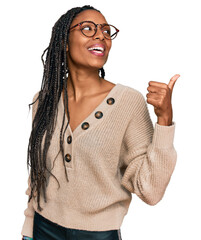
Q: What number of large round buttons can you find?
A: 5